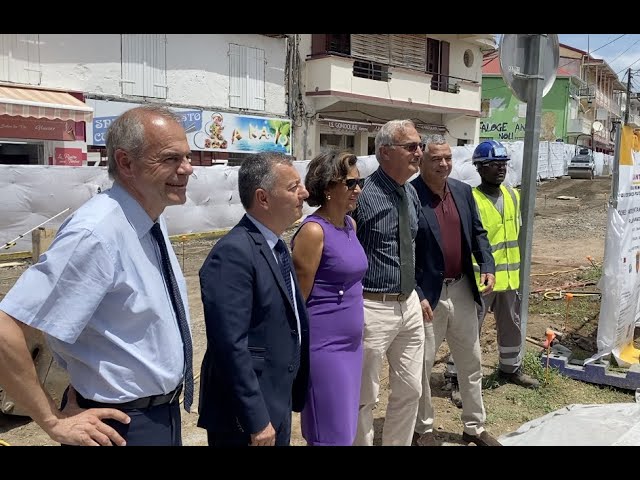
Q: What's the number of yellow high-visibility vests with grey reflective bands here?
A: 1